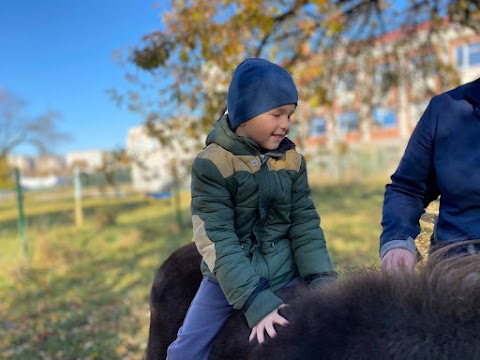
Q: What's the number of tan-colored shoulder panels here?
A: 2